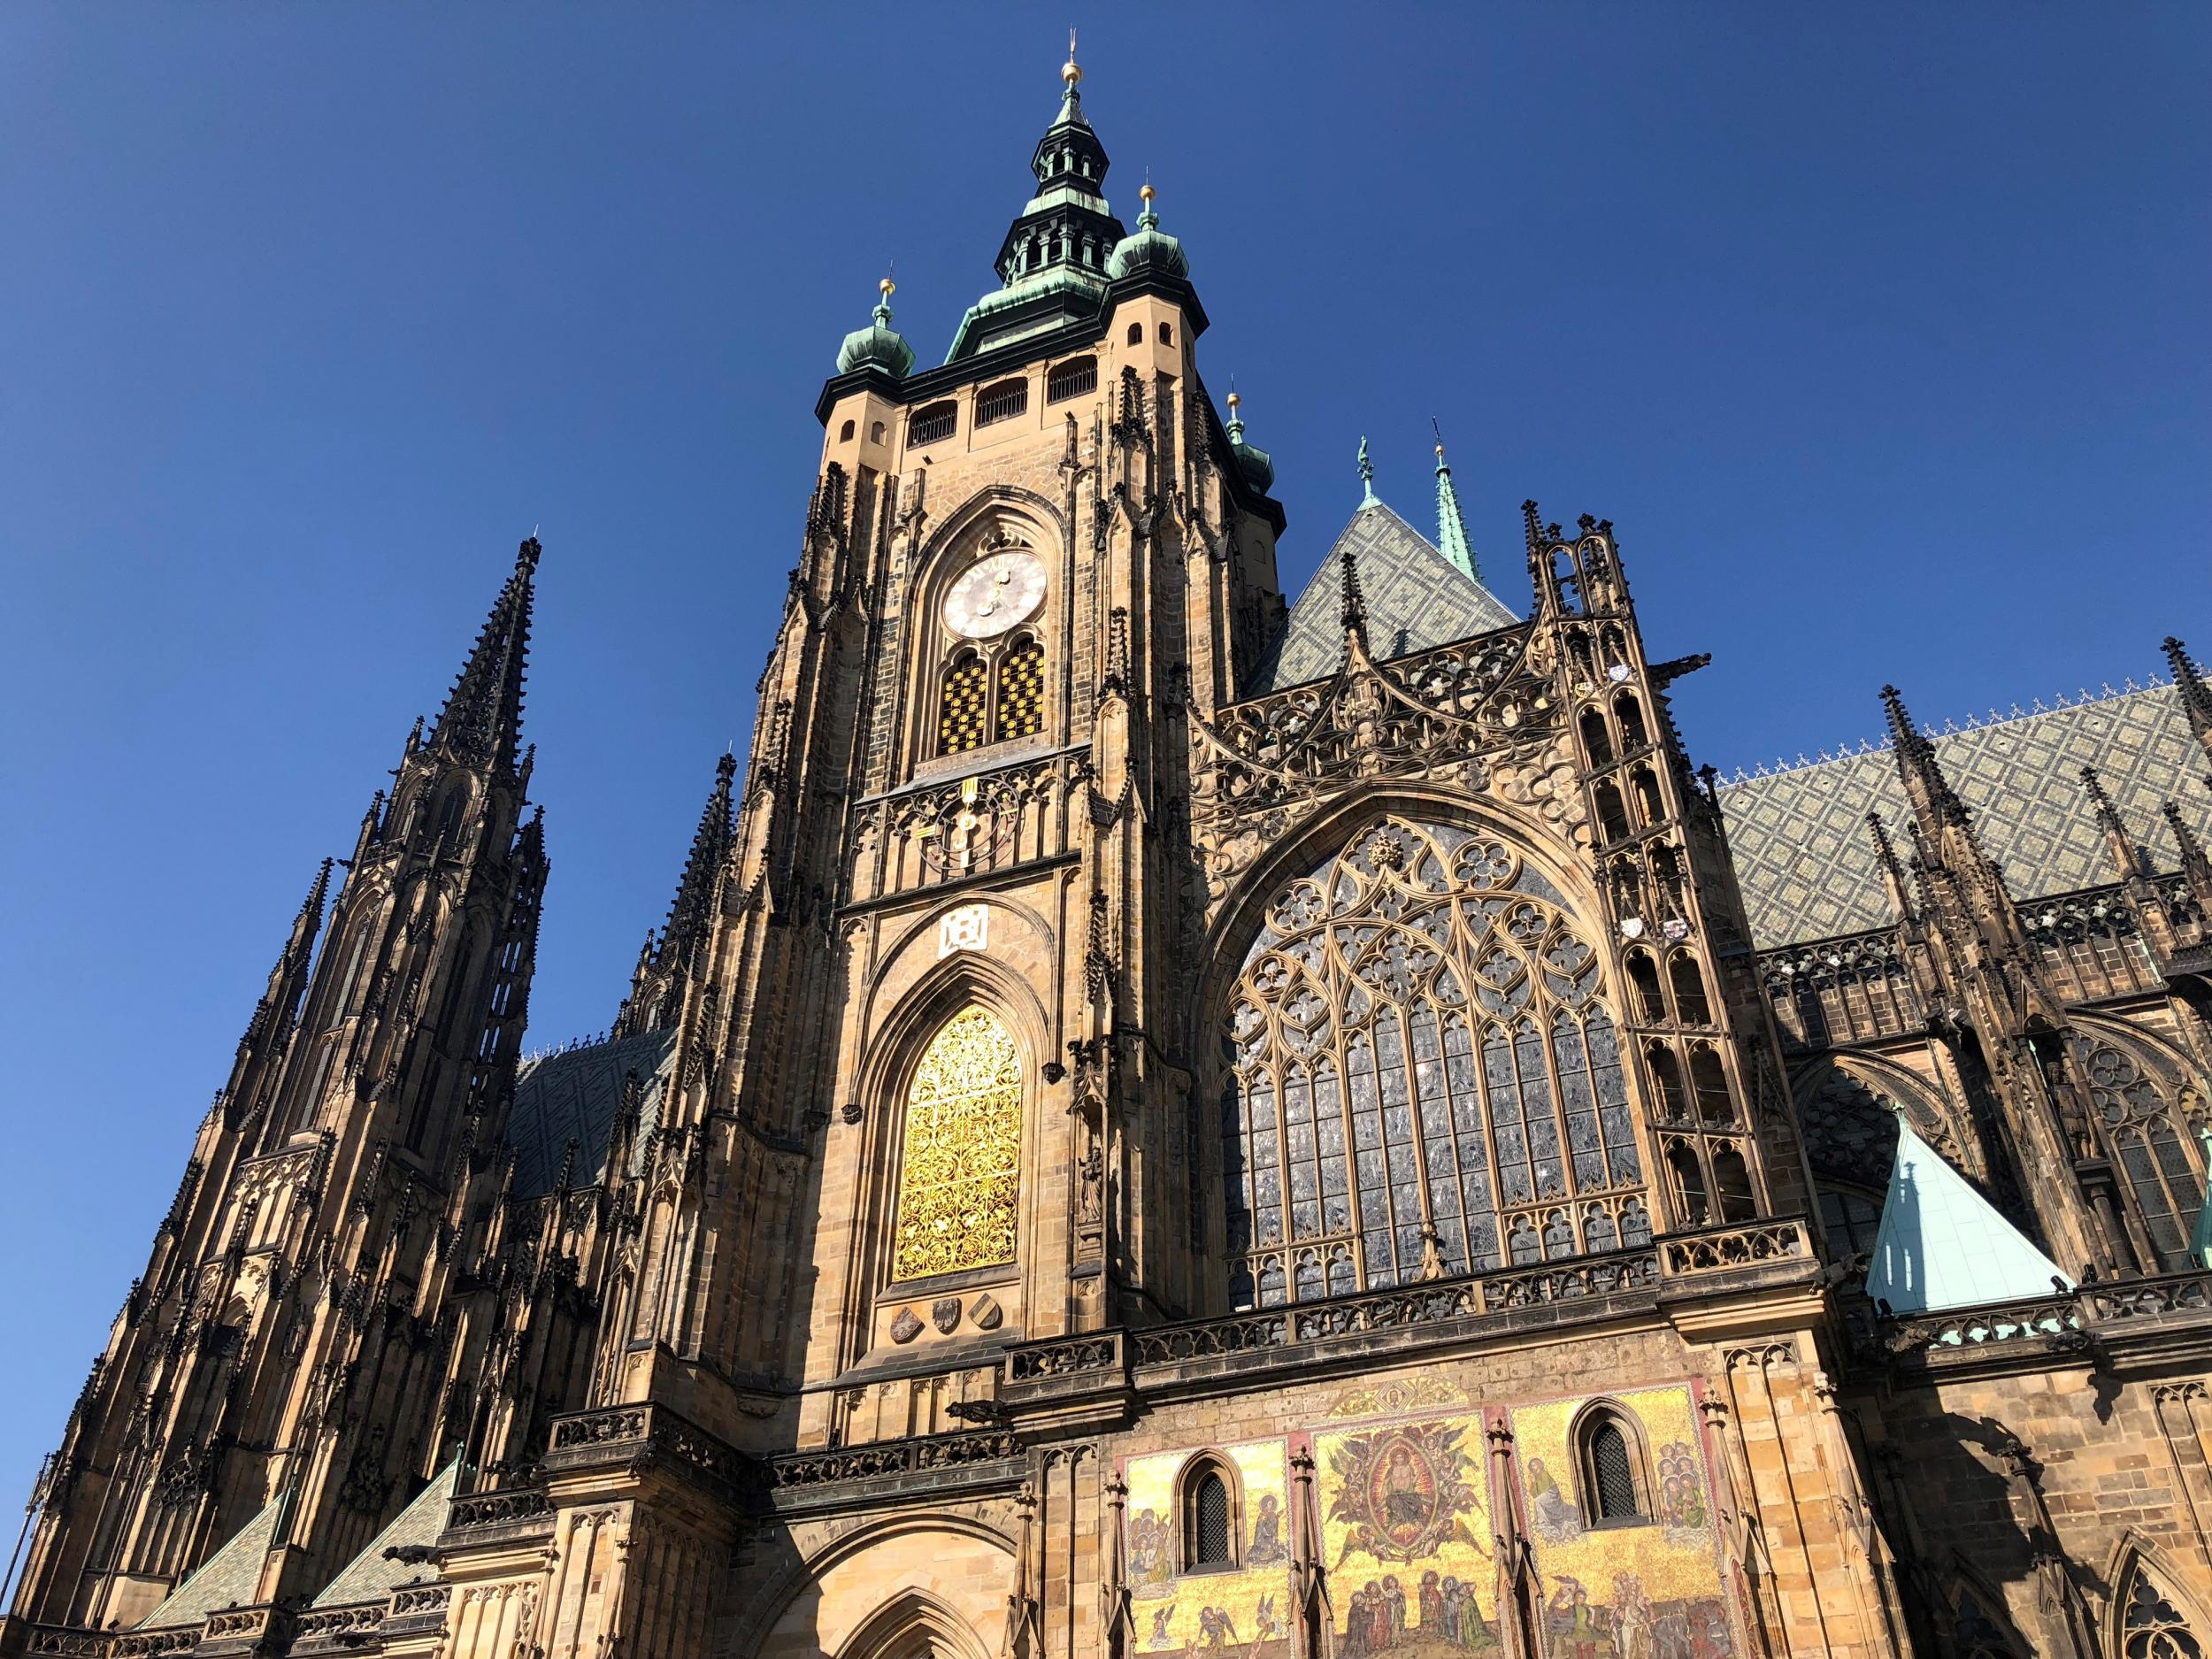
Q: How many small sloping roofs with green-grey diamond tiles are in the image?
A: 2